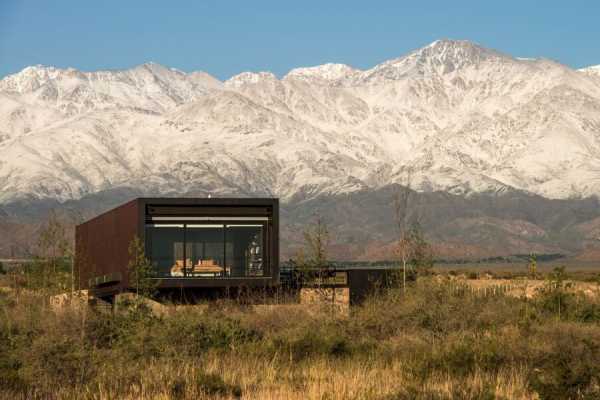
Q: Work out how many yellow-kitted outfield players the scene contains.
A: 0